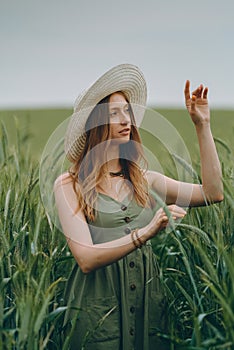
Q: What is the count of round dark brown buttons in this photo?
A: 7